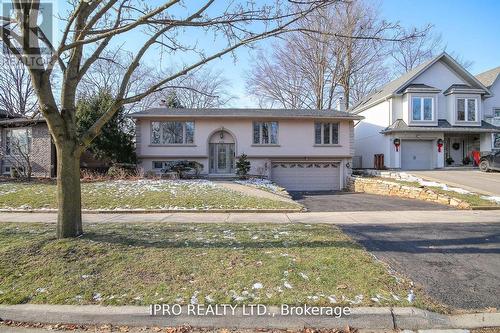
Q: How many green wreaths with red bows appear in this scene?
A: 2